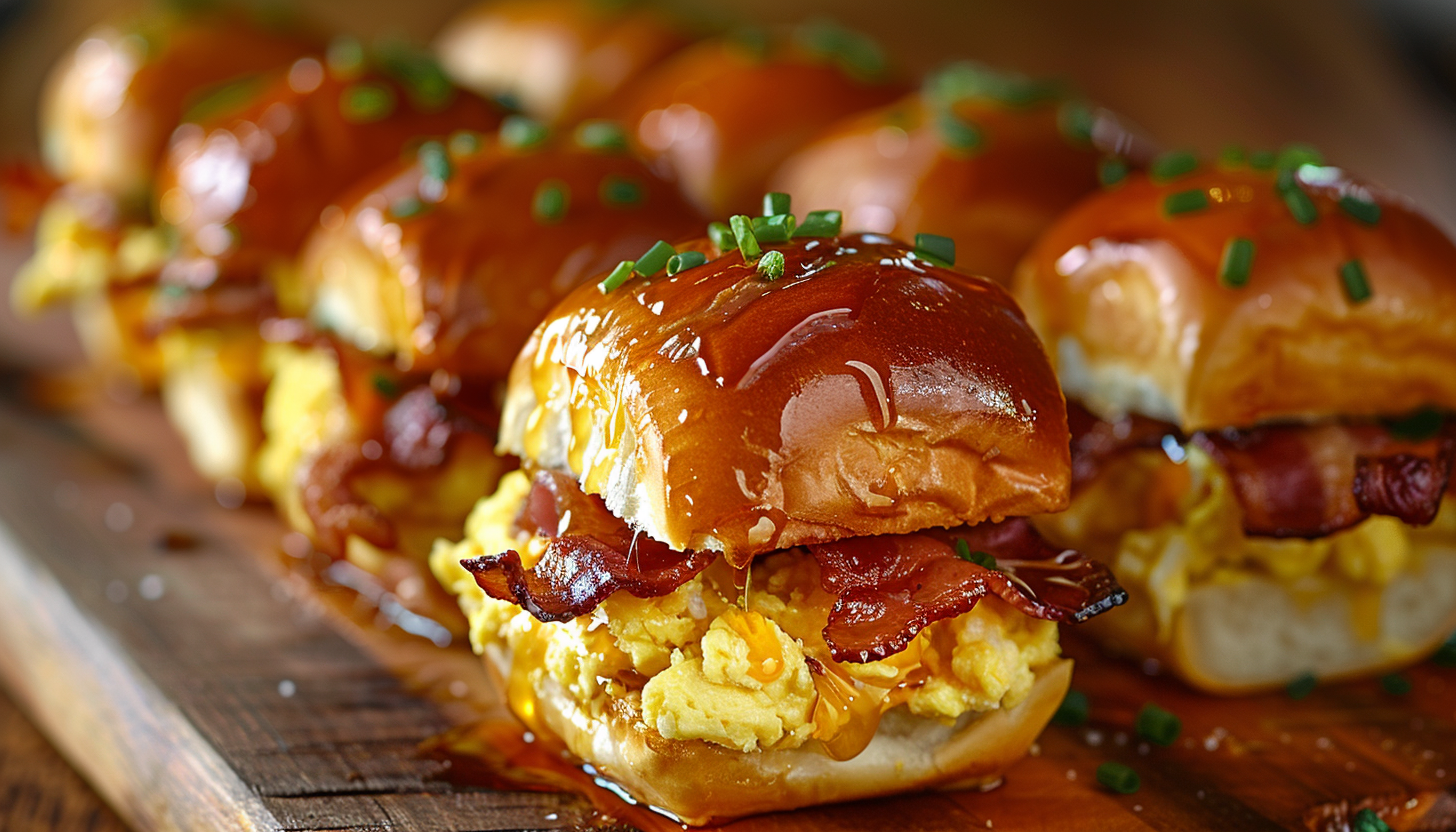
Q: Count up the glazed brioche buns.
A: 8